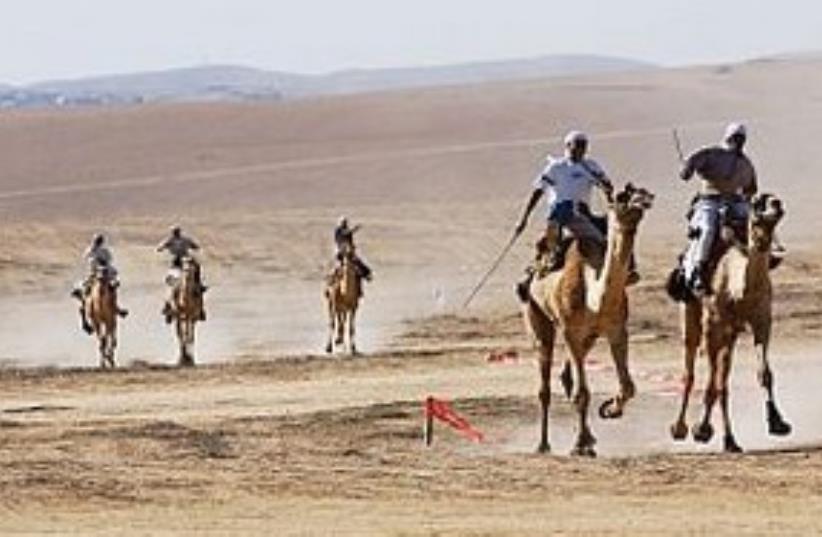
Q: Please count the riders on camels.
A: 5